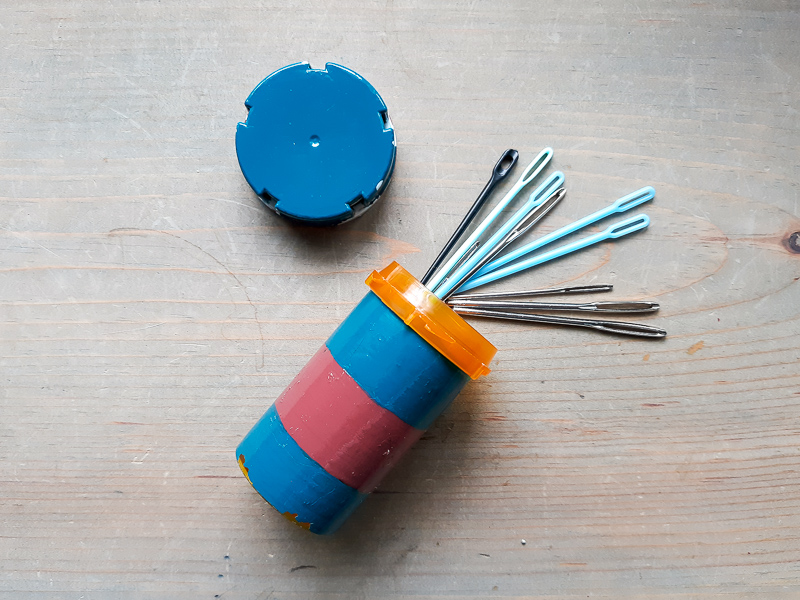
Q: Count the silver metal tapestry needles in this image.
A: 5